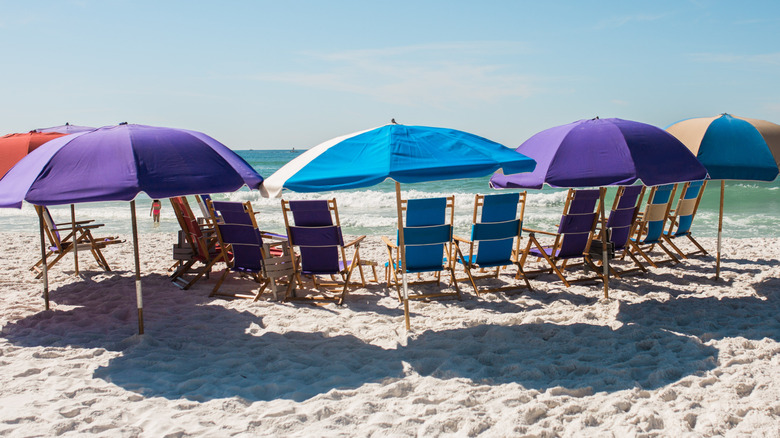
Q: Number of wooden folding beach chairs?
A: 11